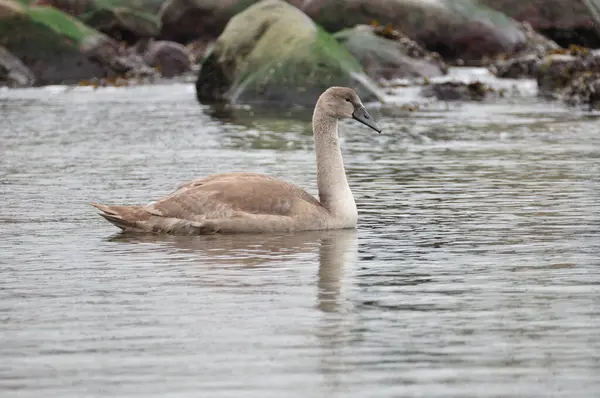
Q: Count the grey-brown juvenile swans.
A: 1